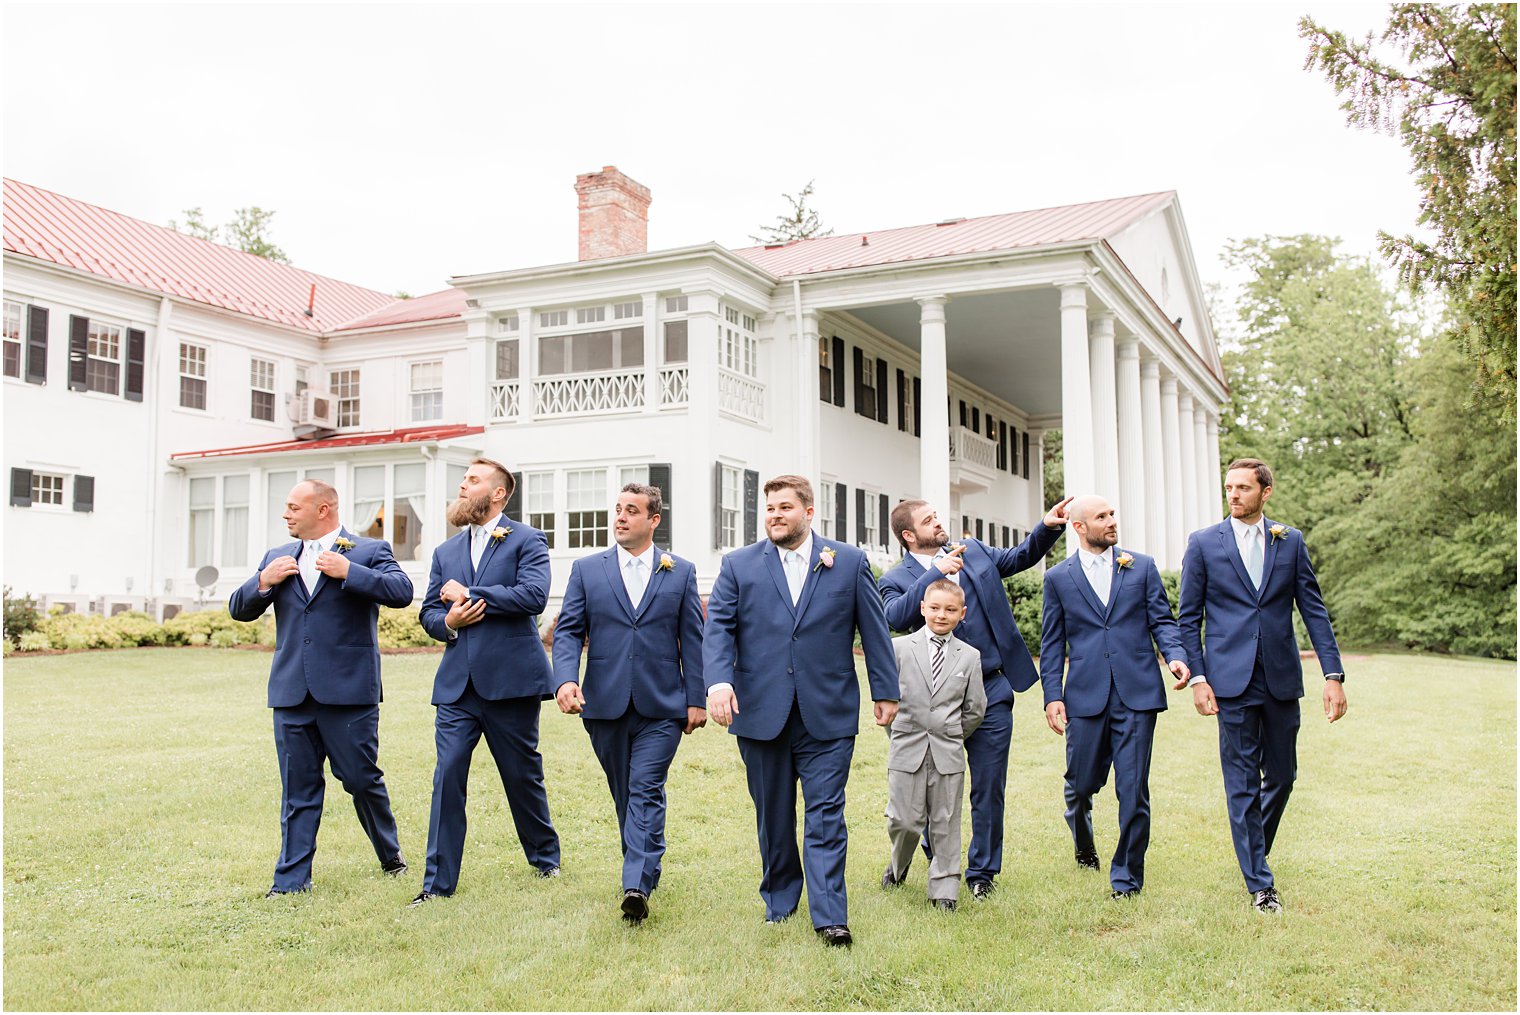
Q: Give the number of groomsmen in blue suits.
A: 7